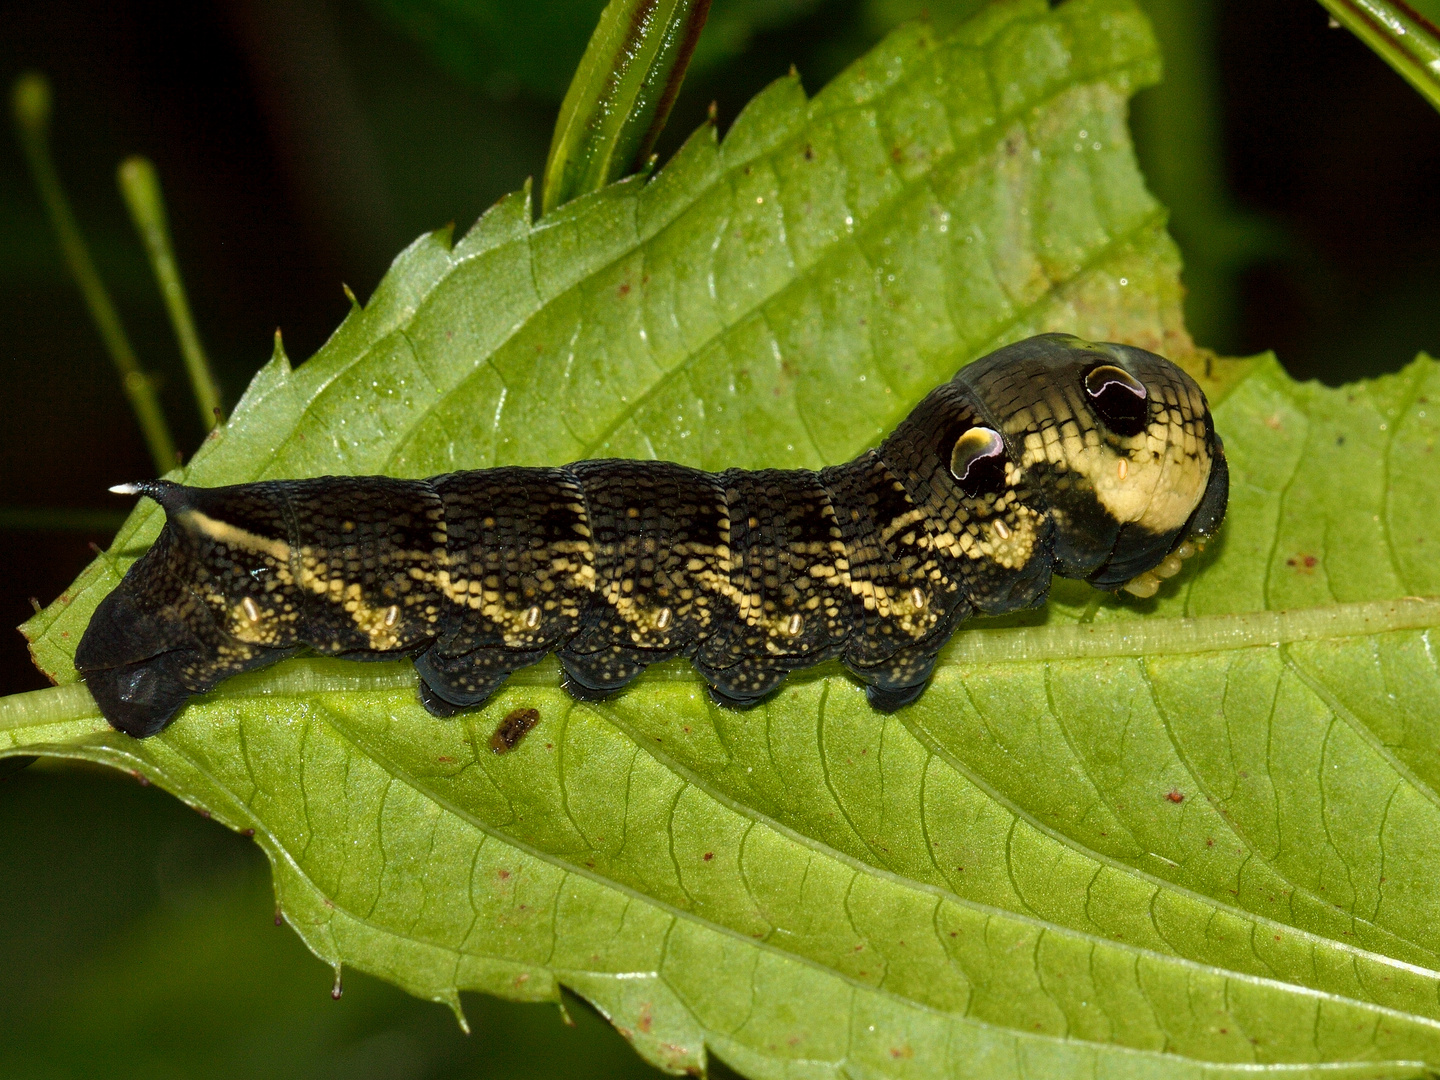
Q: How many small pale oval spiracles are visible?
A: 8